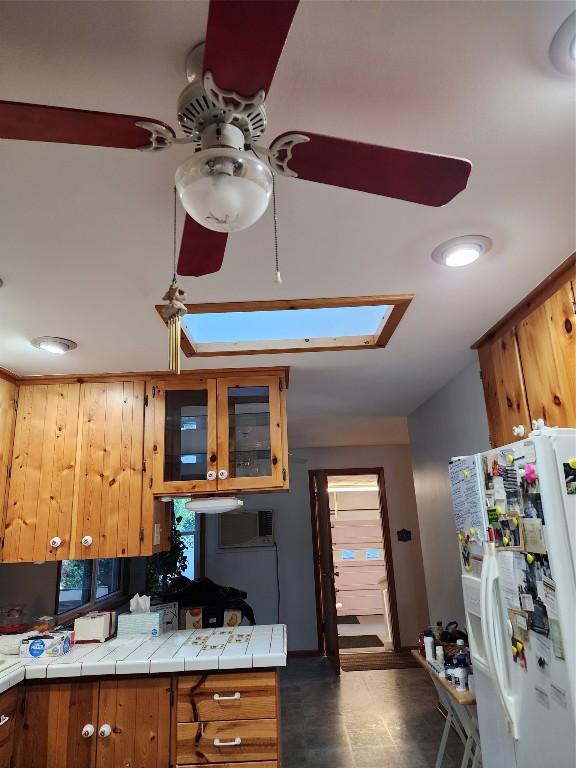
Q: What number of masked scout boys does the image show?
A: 0